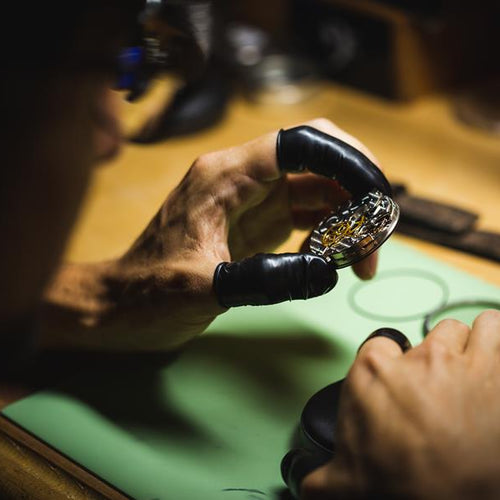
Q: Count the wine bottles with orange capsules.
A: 0